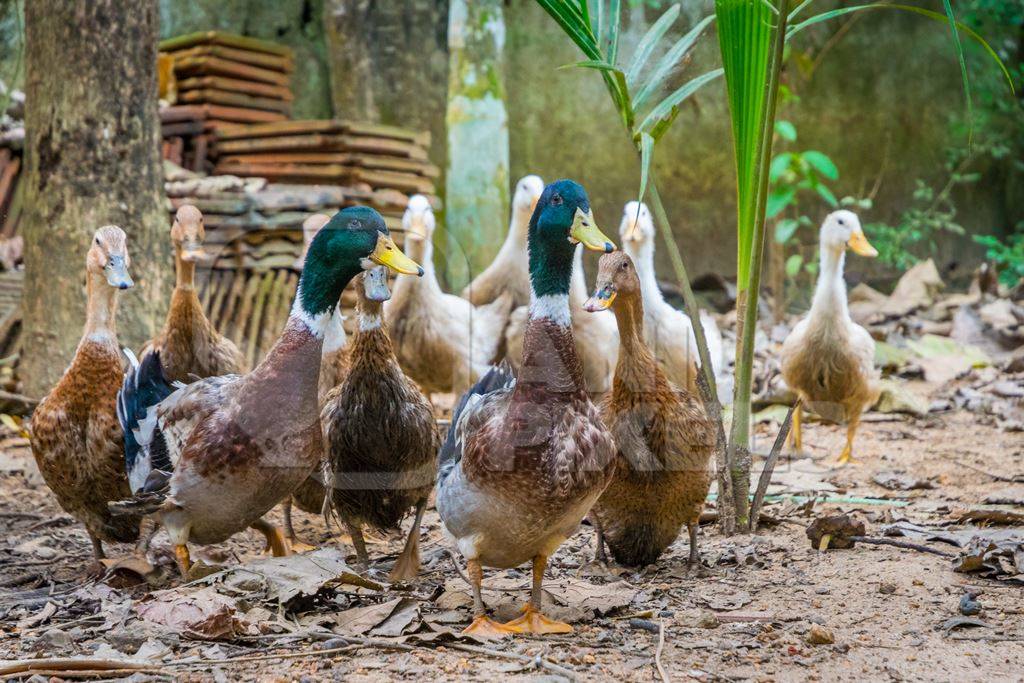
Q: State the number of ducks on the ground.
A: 12